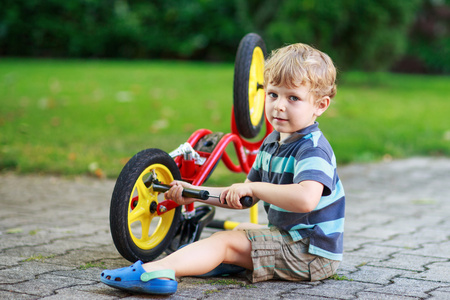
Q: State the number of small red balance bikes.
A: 1